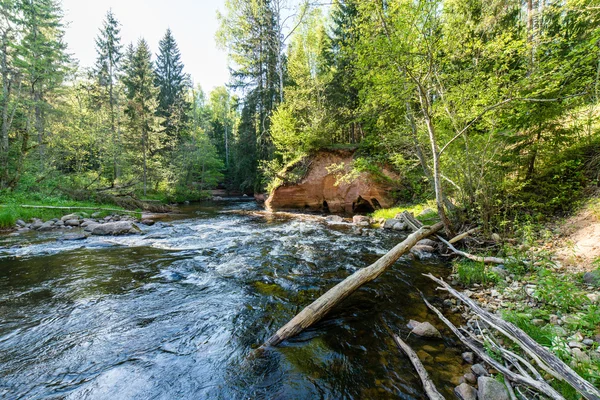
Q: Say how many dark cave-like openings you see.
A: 3